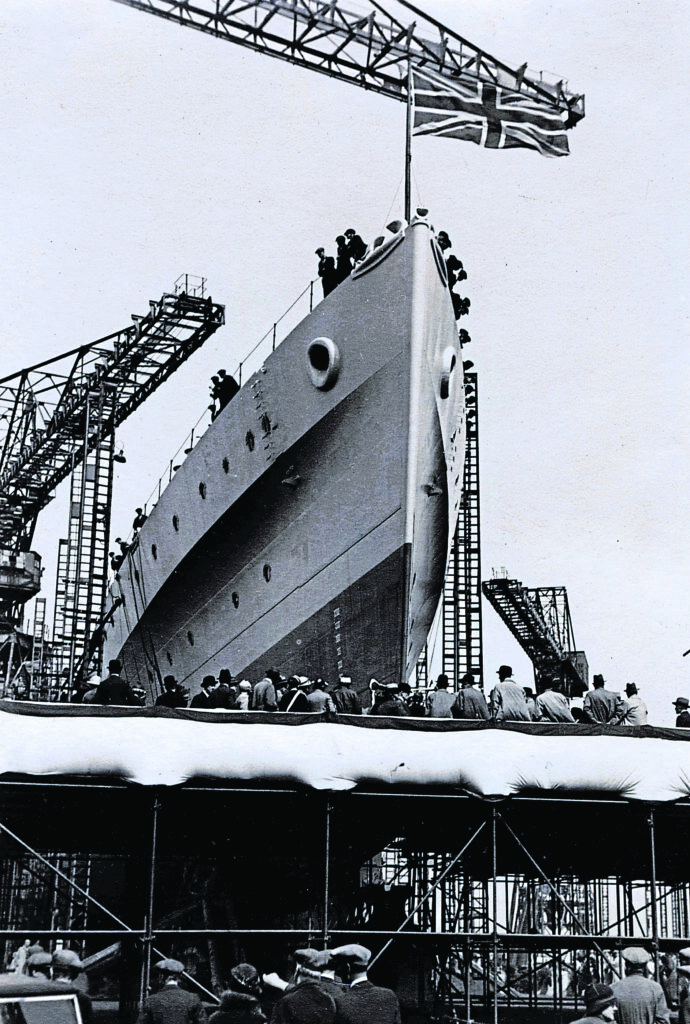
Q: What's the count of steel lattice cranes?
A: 3